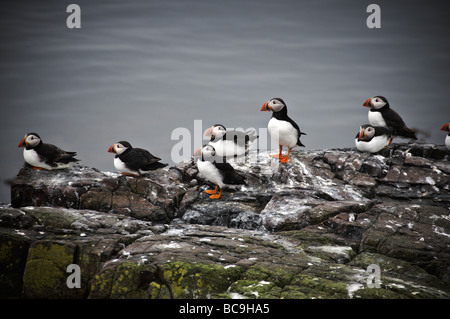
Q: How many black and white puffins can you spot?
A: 8